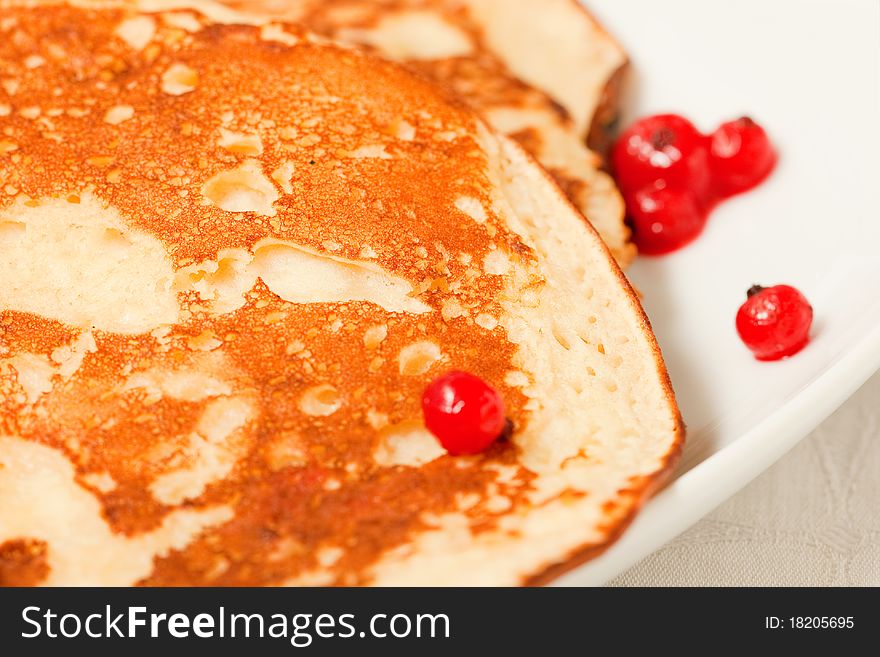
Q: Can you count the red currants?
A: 5